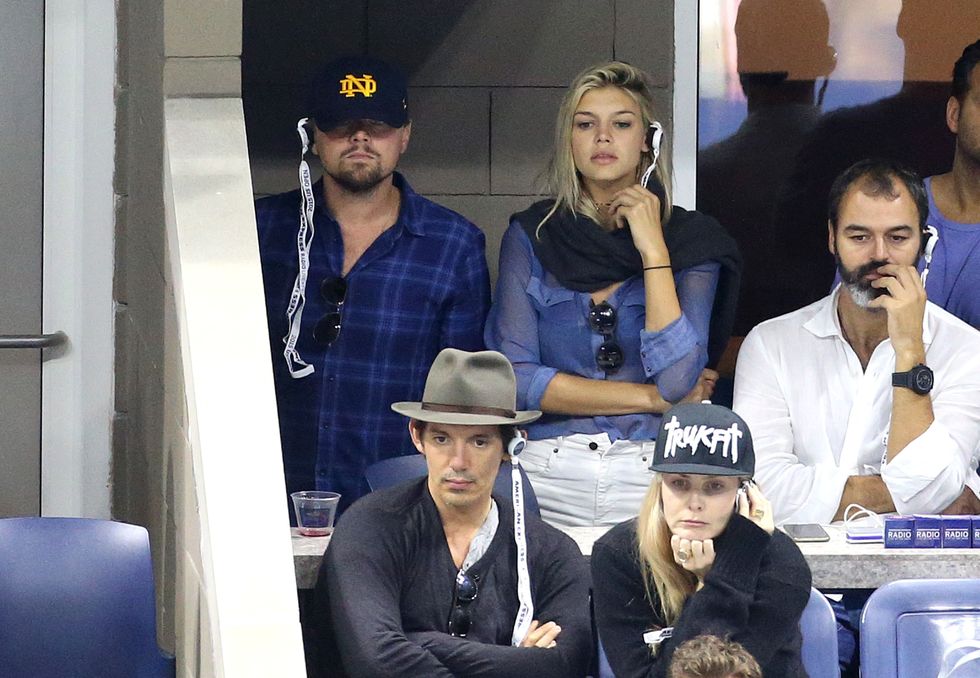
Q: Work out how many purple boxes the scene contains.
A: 4